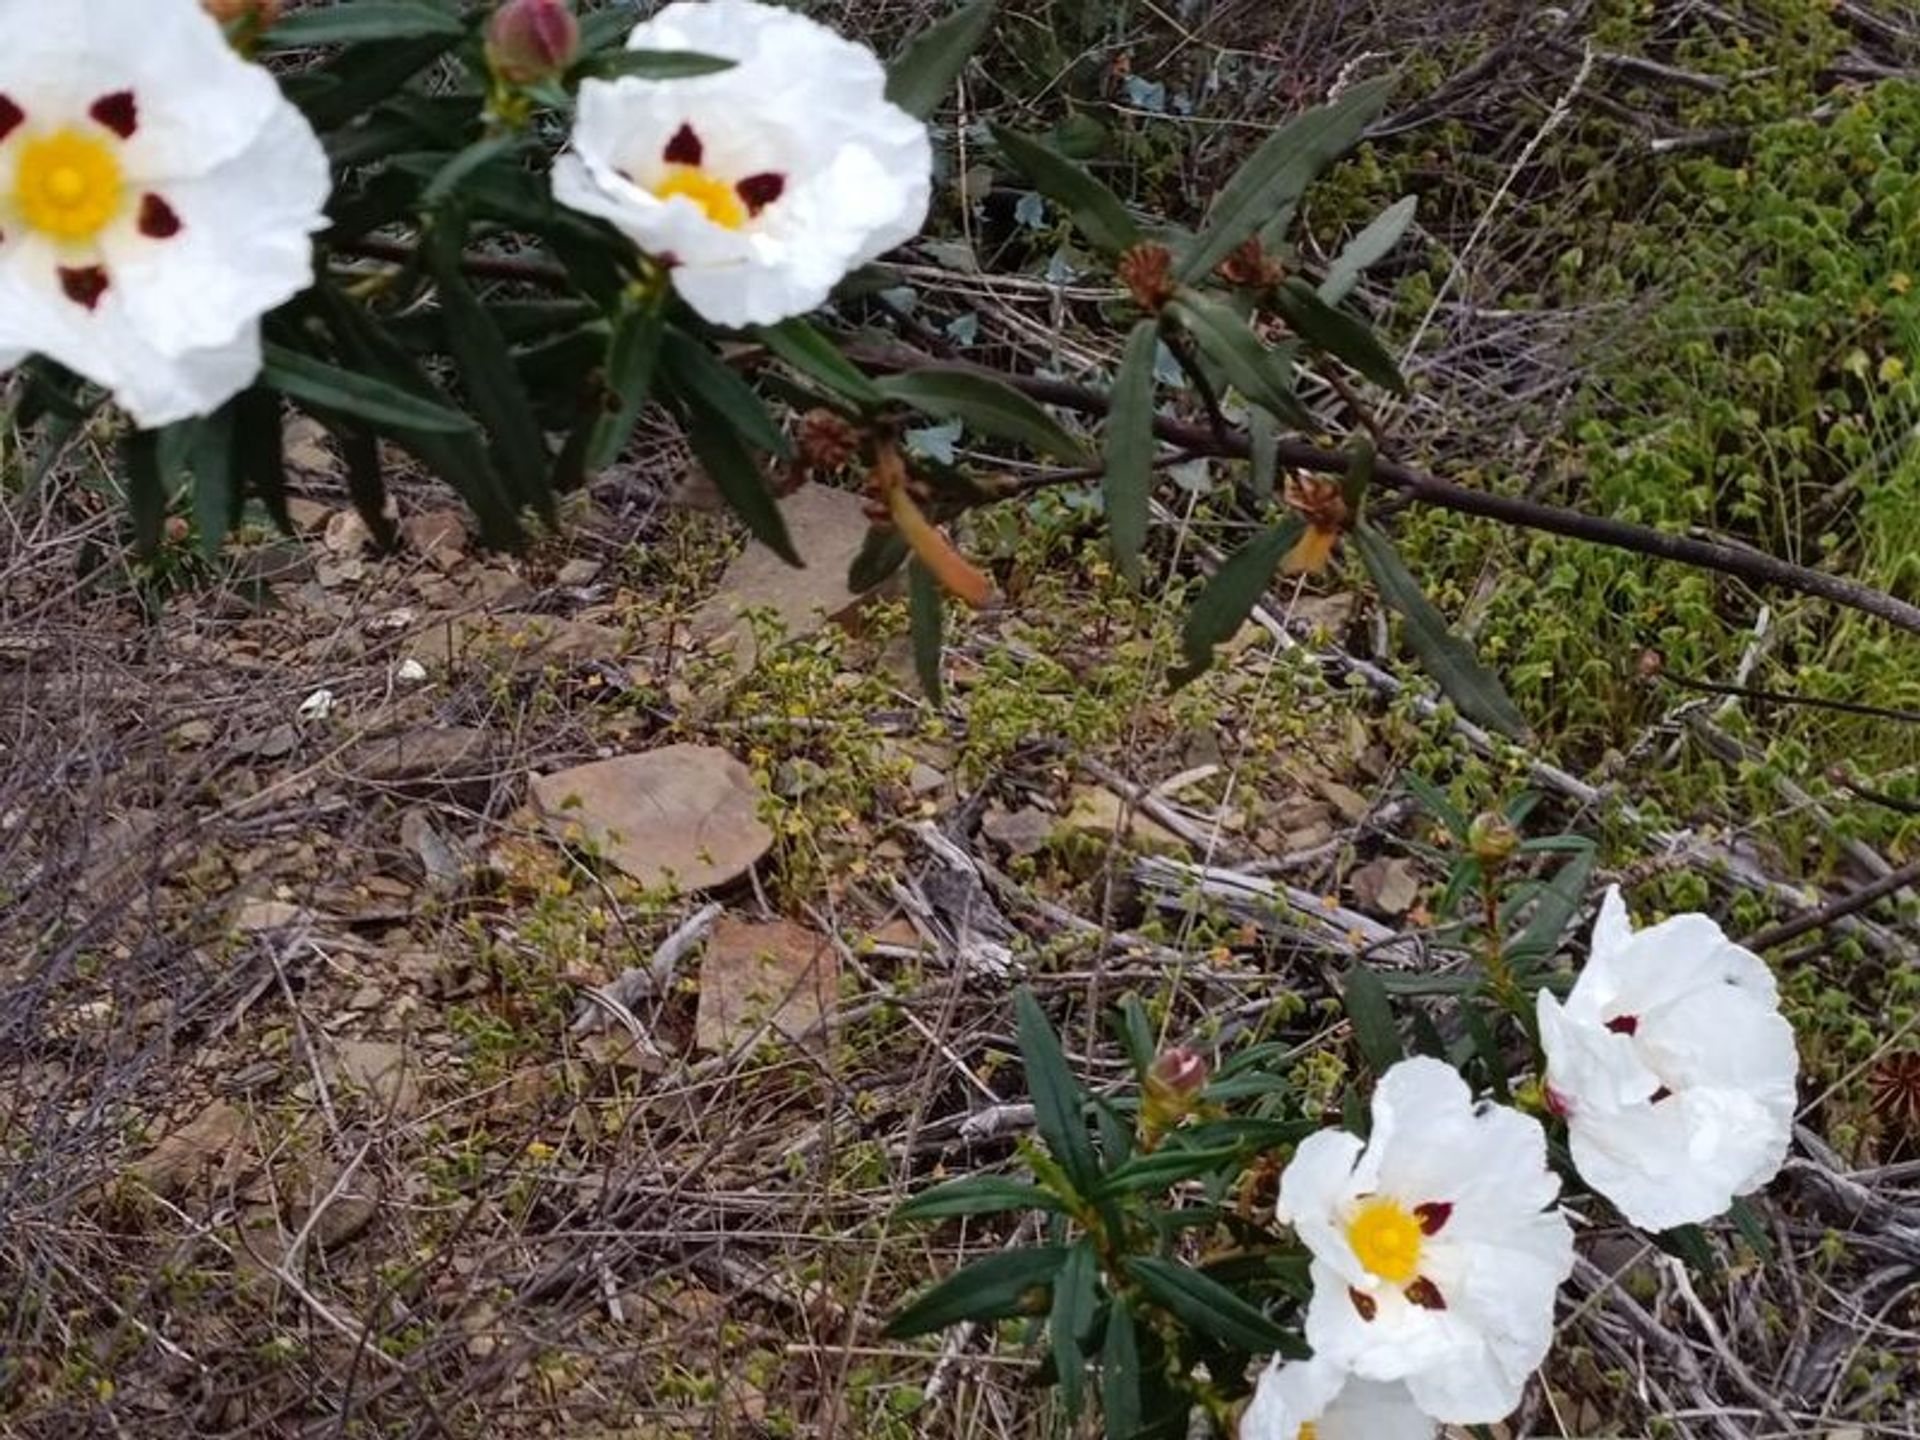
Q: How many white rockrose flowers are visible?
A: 5